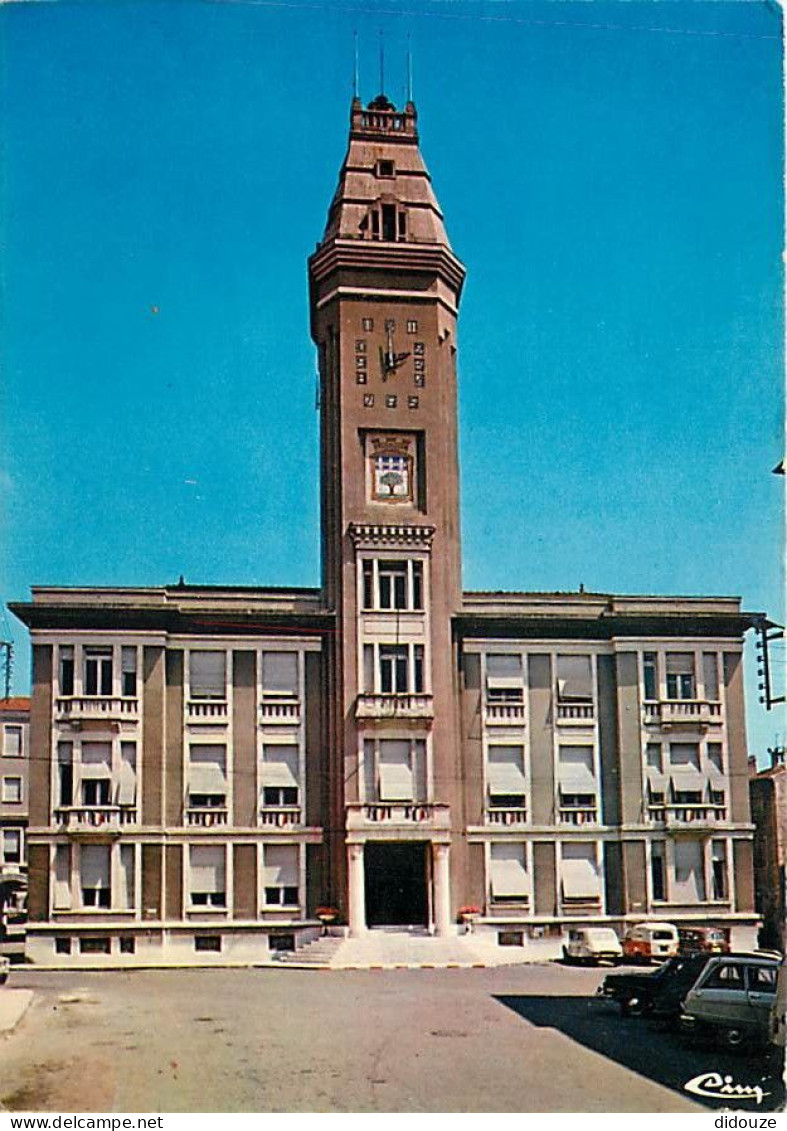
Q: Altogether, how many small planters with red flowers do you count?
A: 2